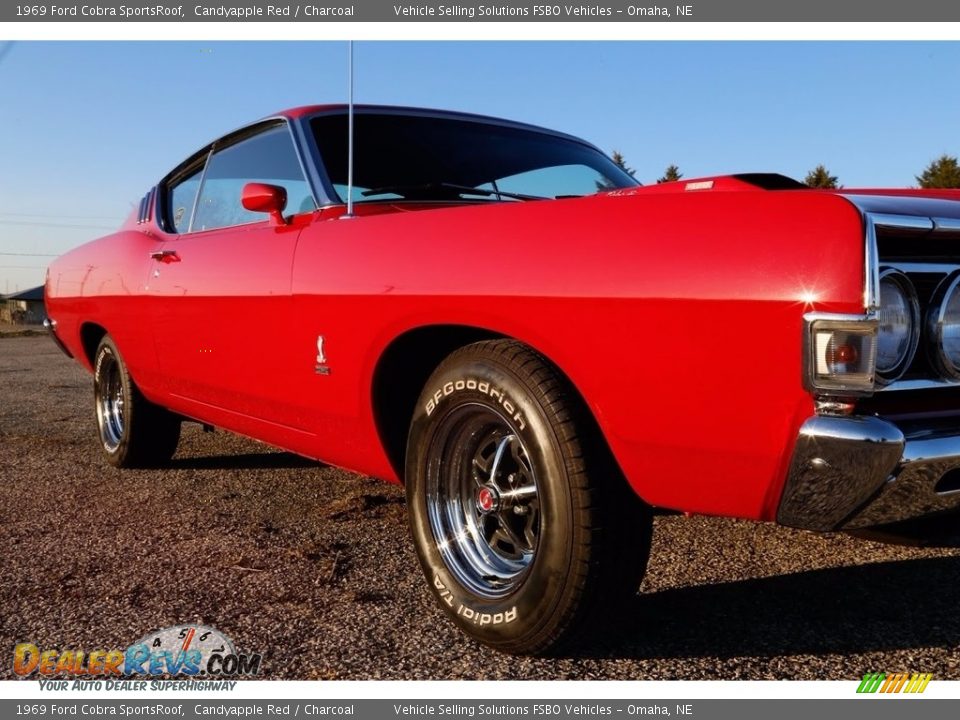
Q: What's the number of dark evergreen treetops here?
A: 4